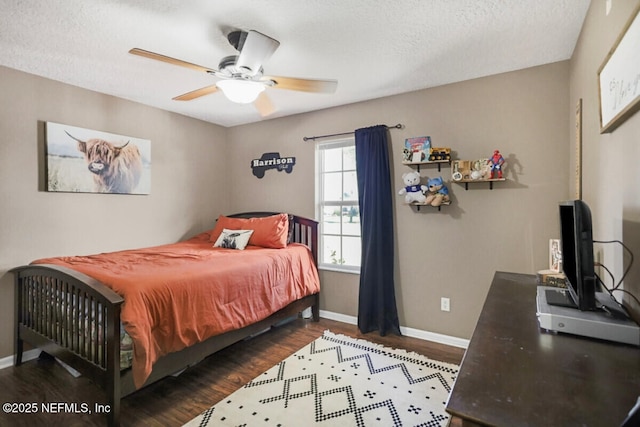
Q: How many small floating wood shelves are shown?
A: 3